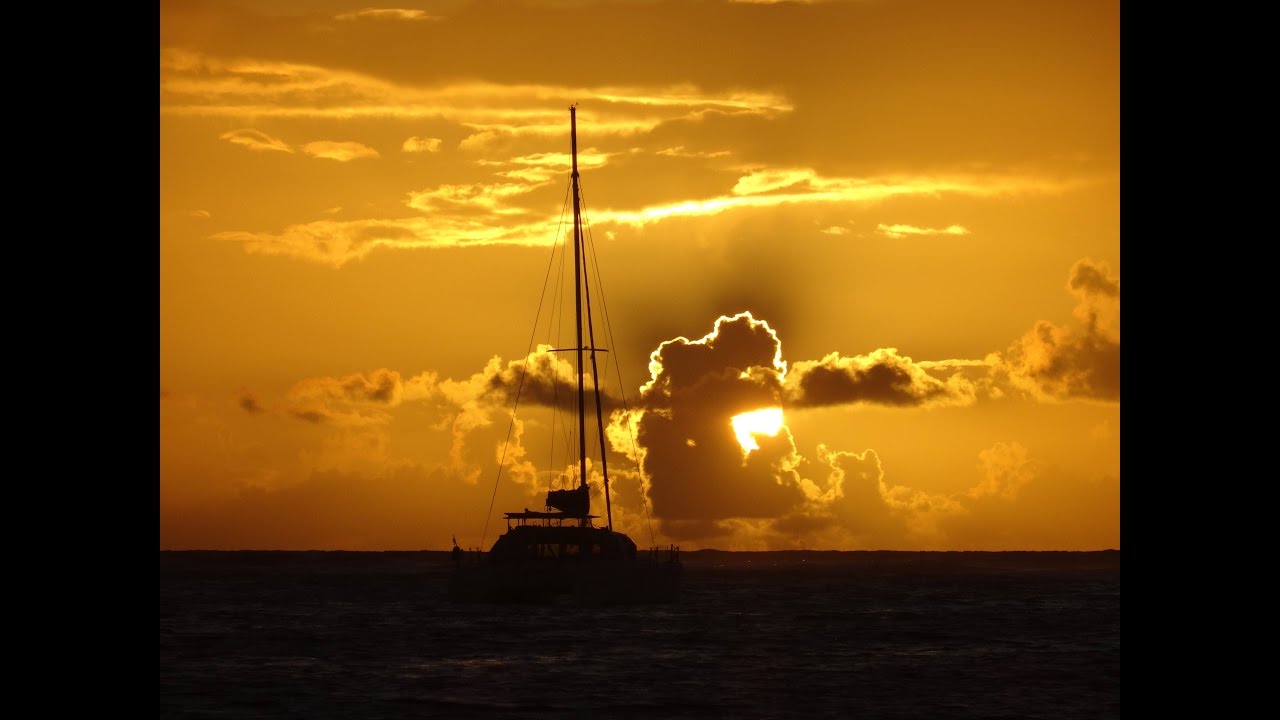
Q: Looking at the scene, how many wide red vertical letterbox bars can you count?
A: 0